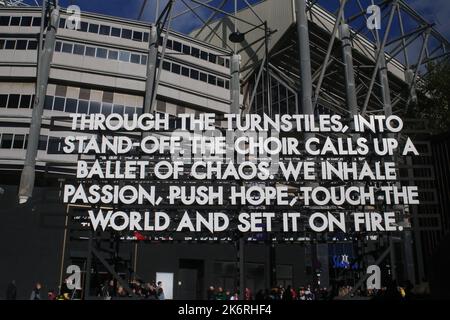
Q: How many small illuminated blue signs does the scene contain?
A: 1